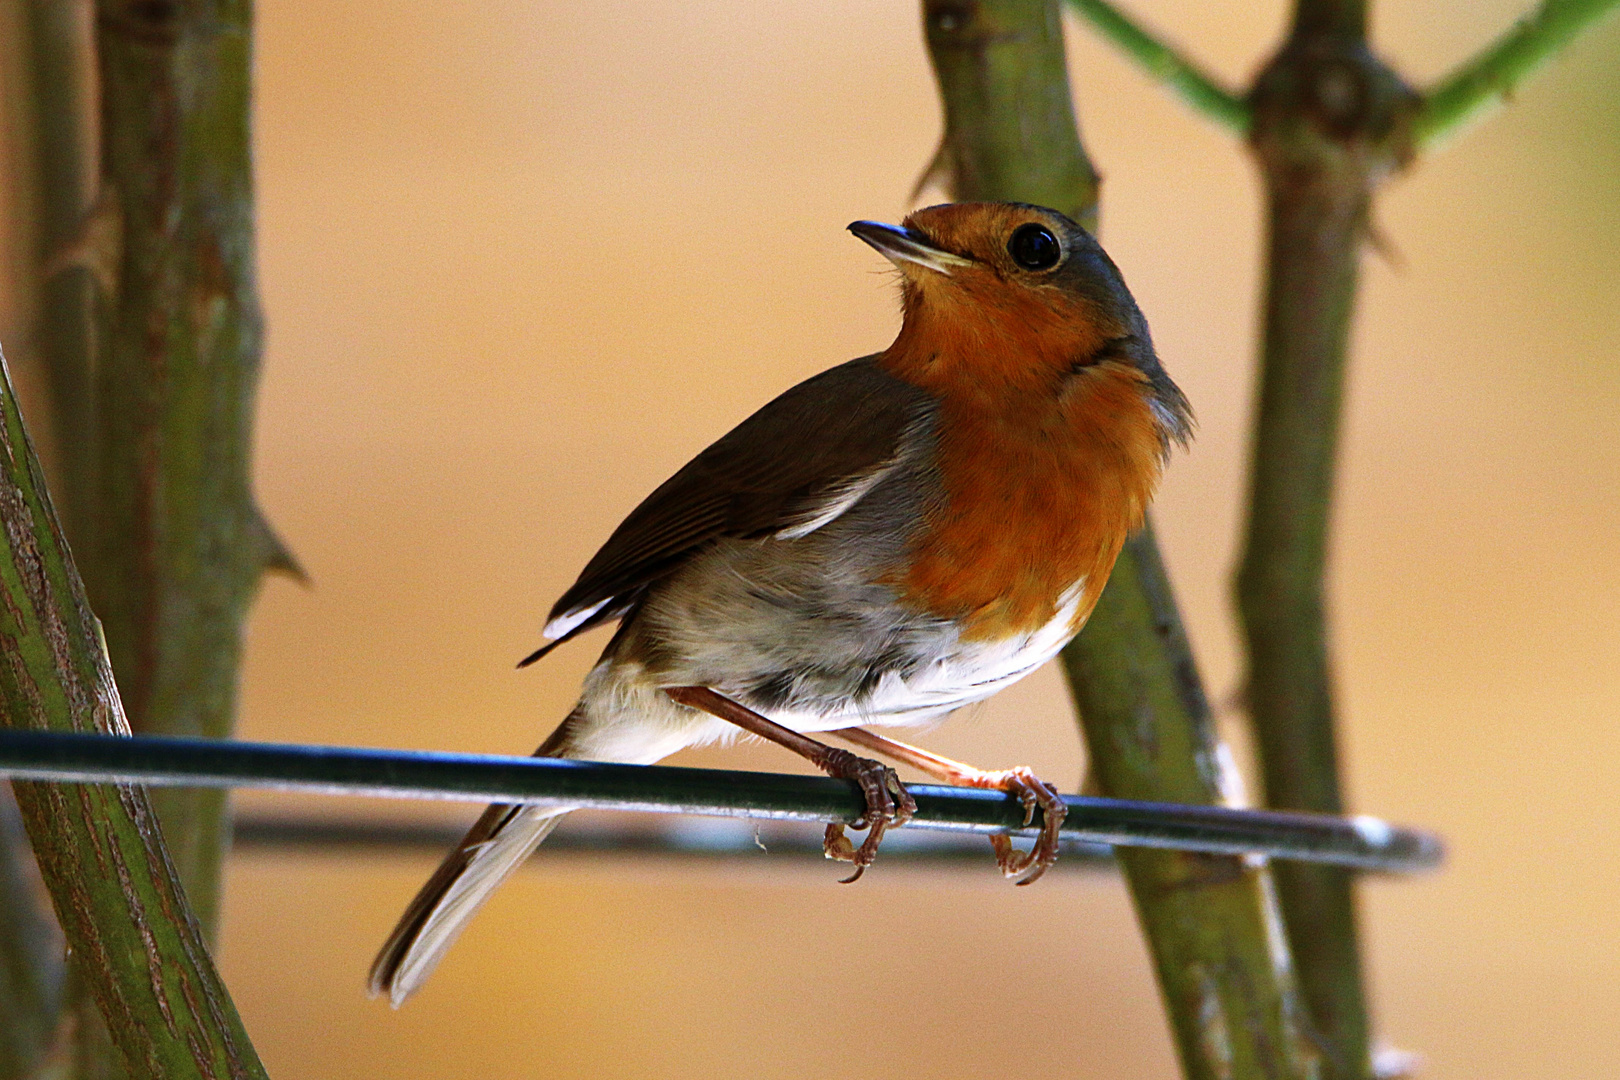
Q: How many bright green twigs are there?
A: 2